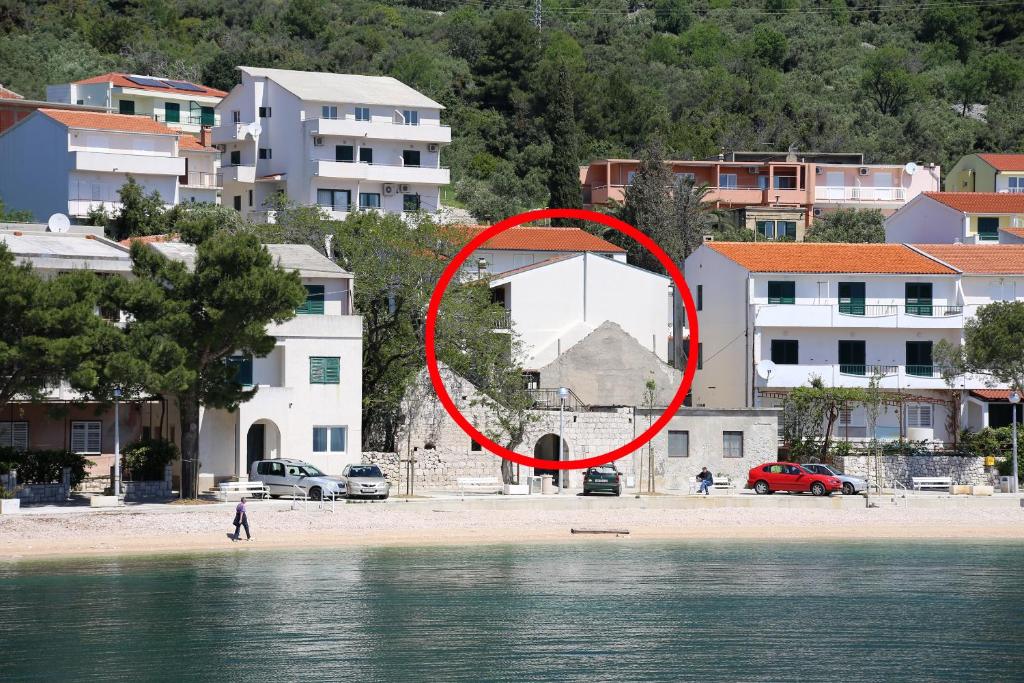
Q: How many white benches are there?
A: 4